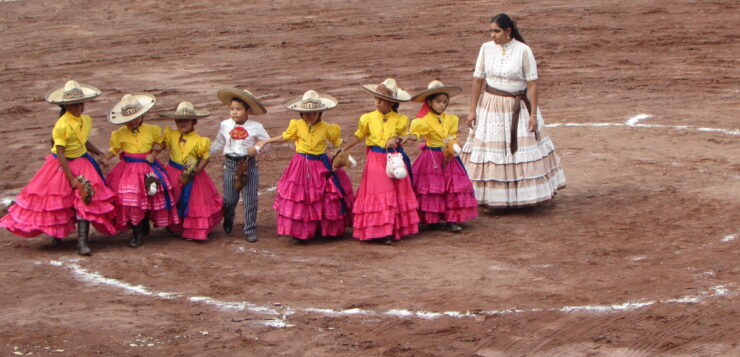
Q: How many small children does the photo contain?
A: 7